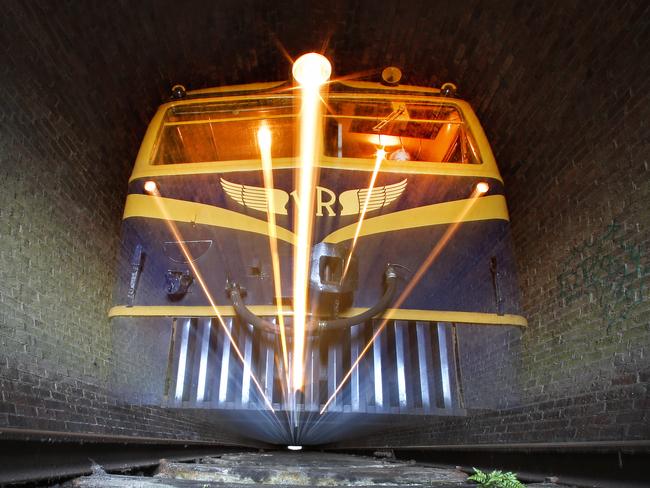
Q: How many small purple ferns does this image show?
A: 0